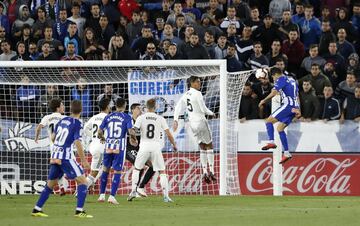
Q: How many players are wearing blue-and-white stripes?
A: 3